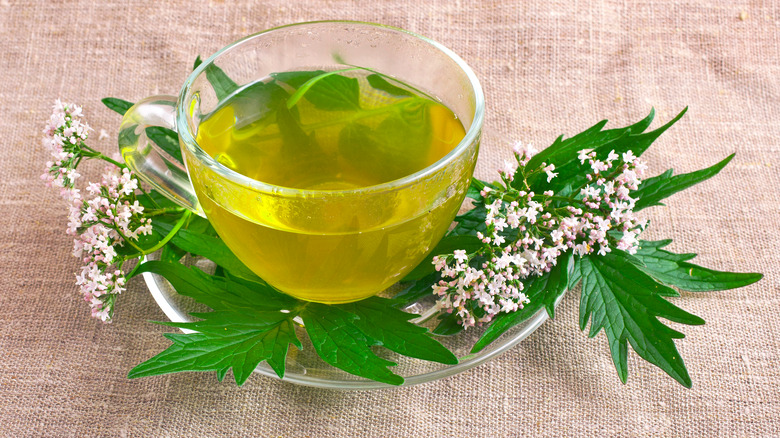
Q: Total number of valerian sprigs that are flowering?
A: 2